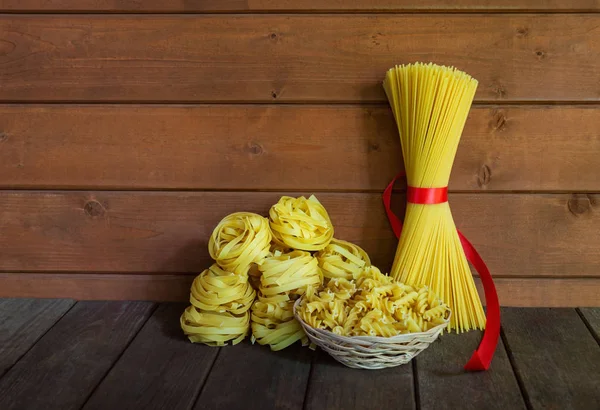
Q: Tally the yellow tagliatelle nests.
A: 7